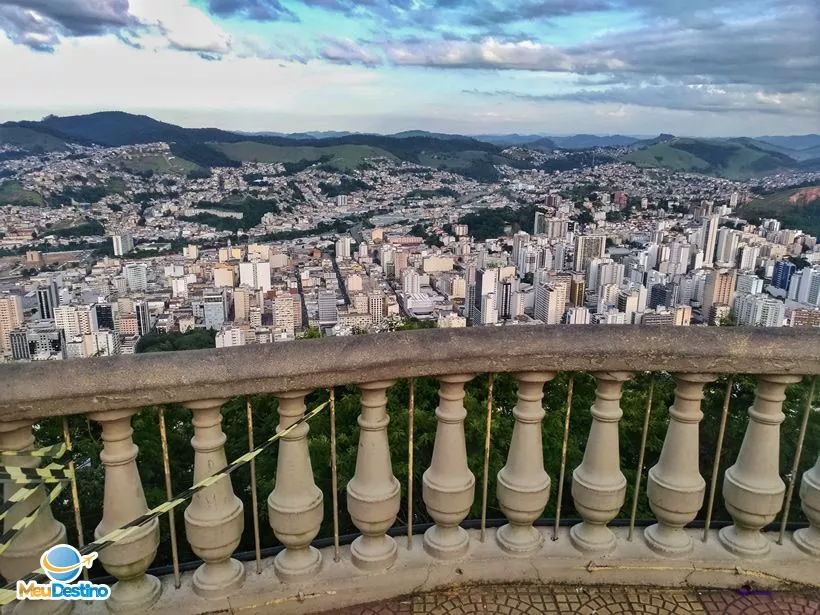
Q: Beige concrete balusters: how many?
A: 11